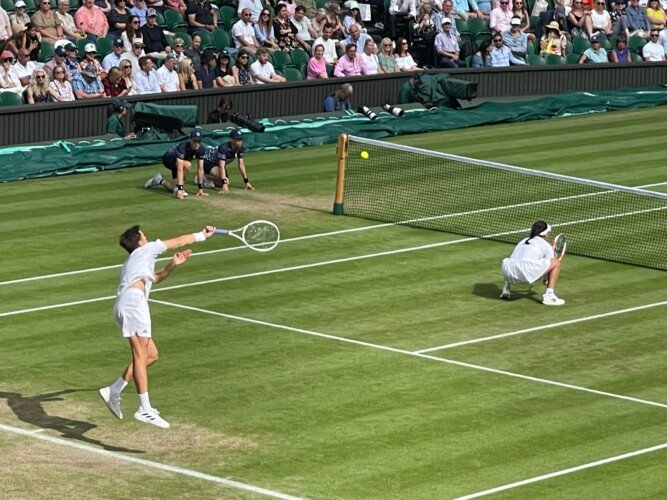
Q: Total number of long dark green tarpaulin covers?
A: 1